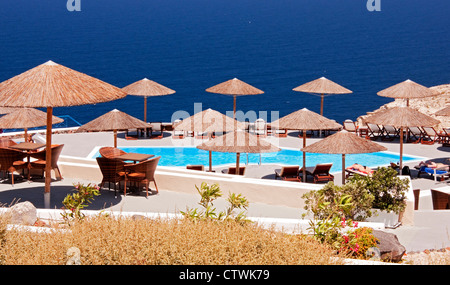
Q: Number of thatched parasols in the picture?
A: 14